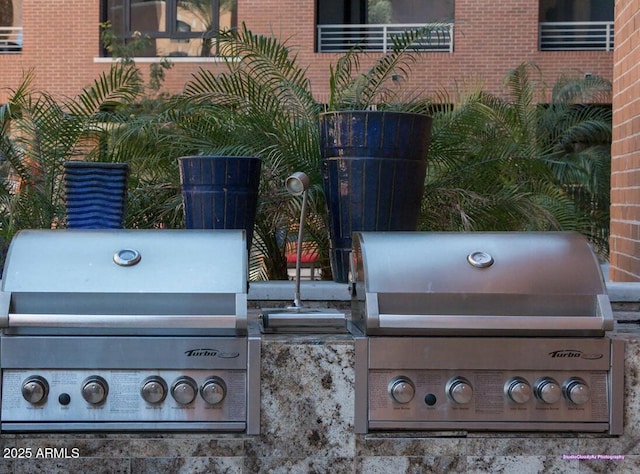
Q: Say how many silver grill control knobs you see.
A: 10